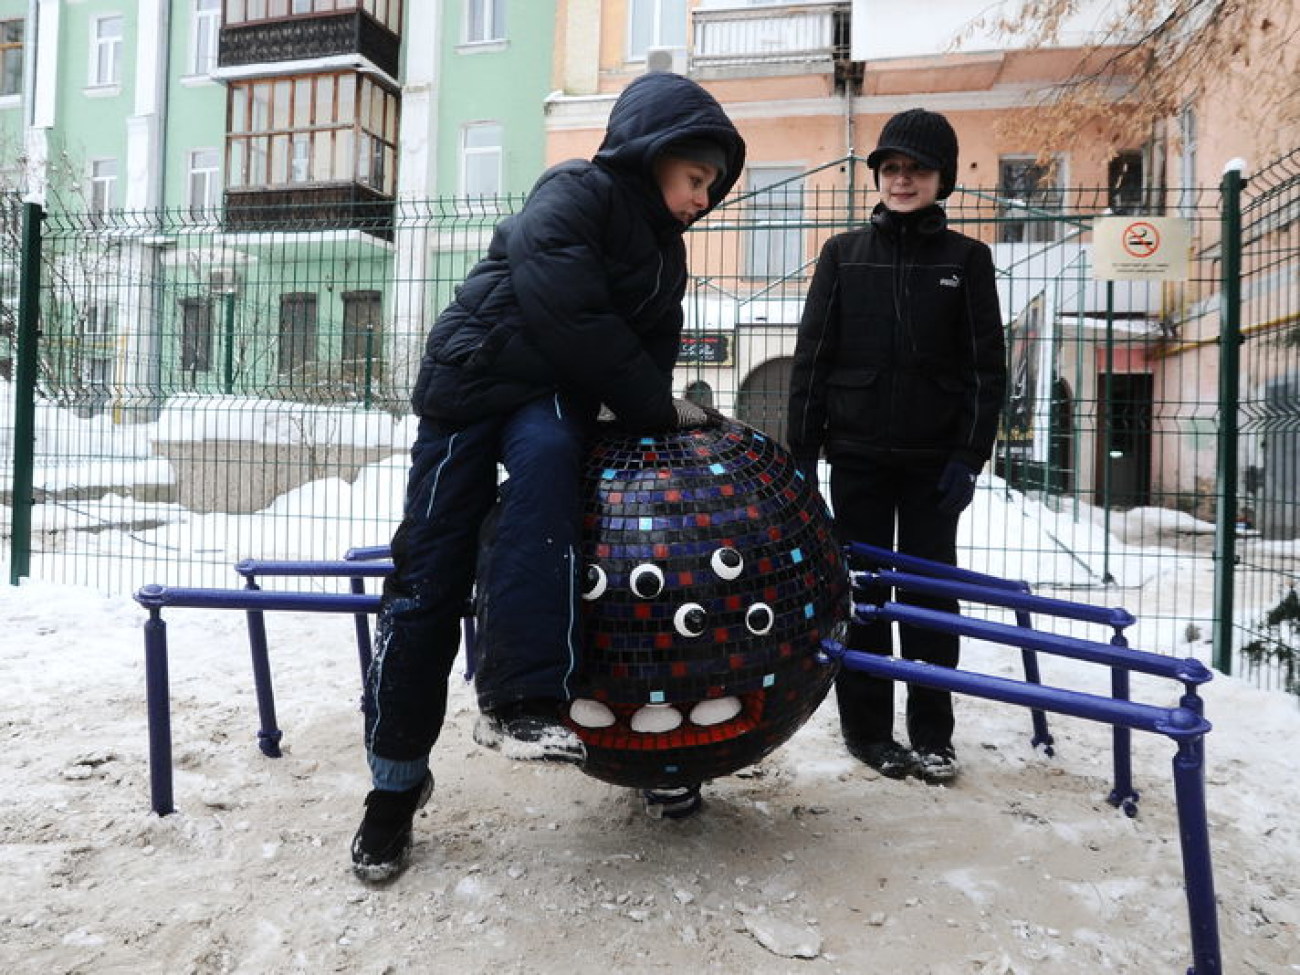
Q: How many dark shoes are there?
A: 4